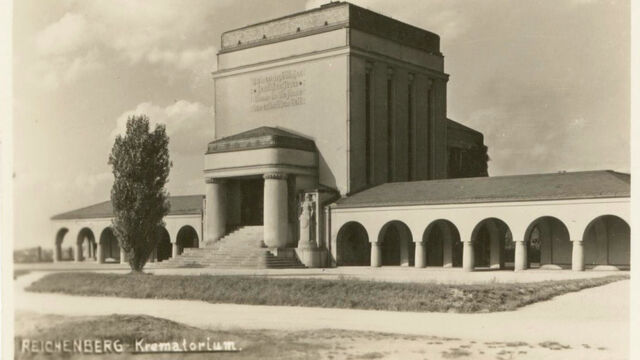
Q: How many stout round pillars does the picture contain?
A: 2